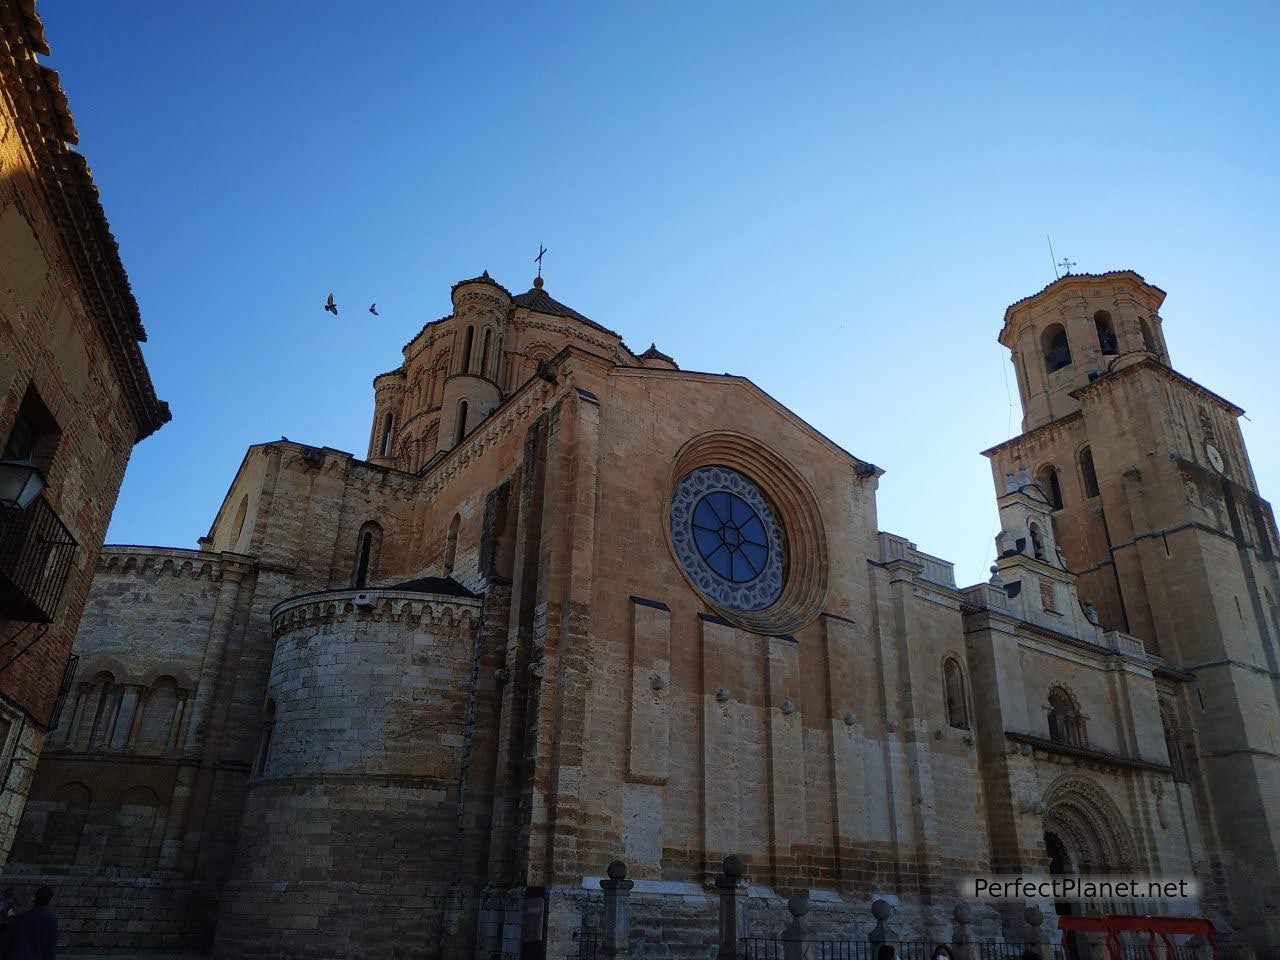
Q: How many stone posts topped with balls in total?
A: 6